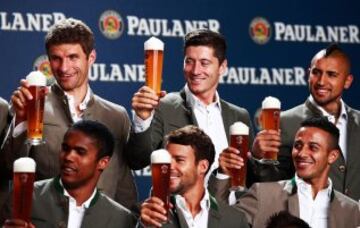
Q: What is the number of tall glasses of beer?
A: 6